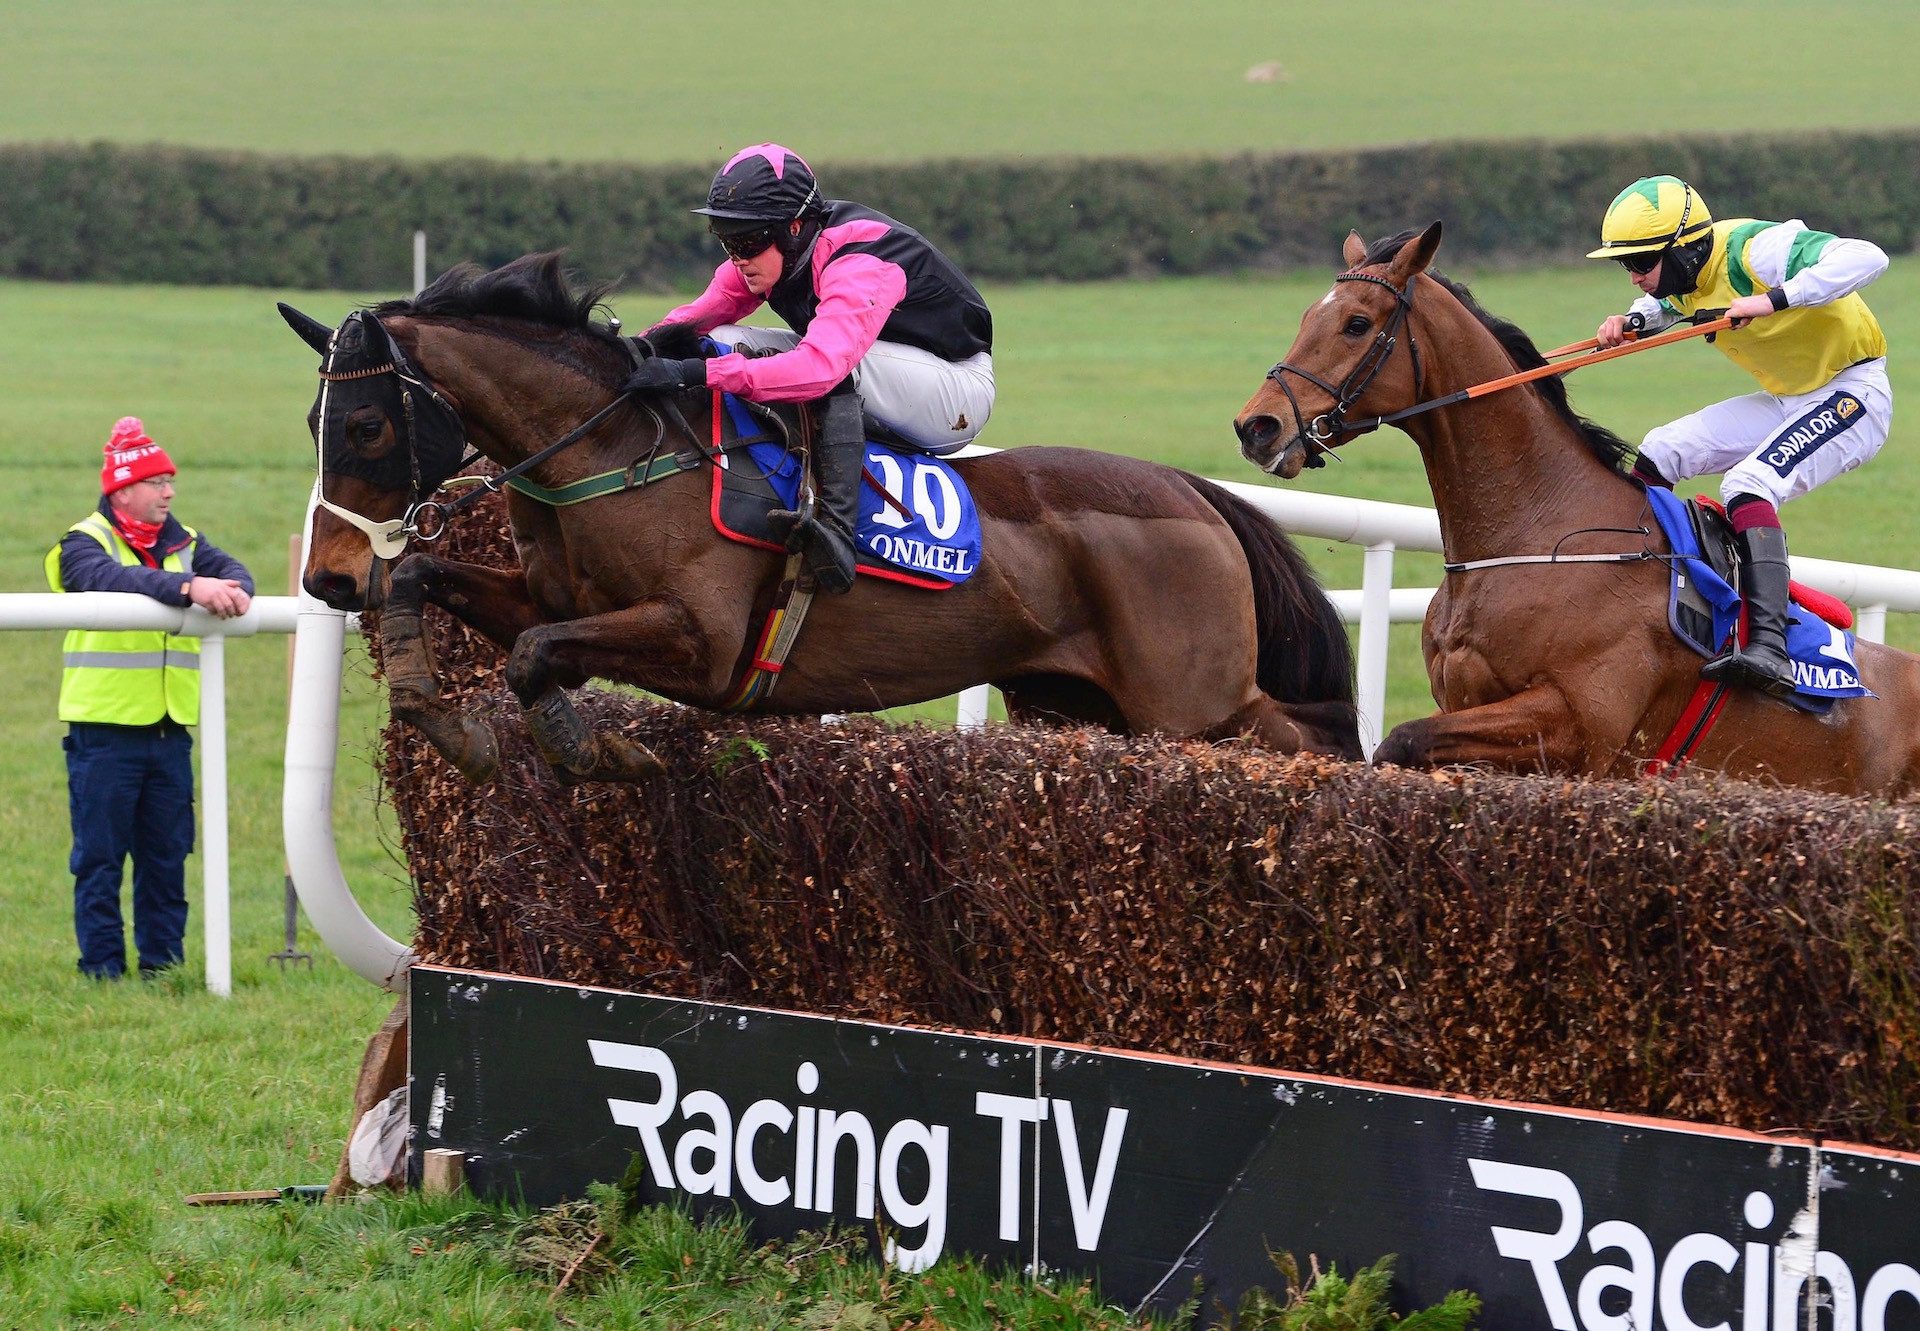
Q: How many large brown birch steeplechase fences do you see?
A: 1